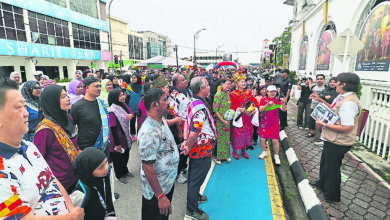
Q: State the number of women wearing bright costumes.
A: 3